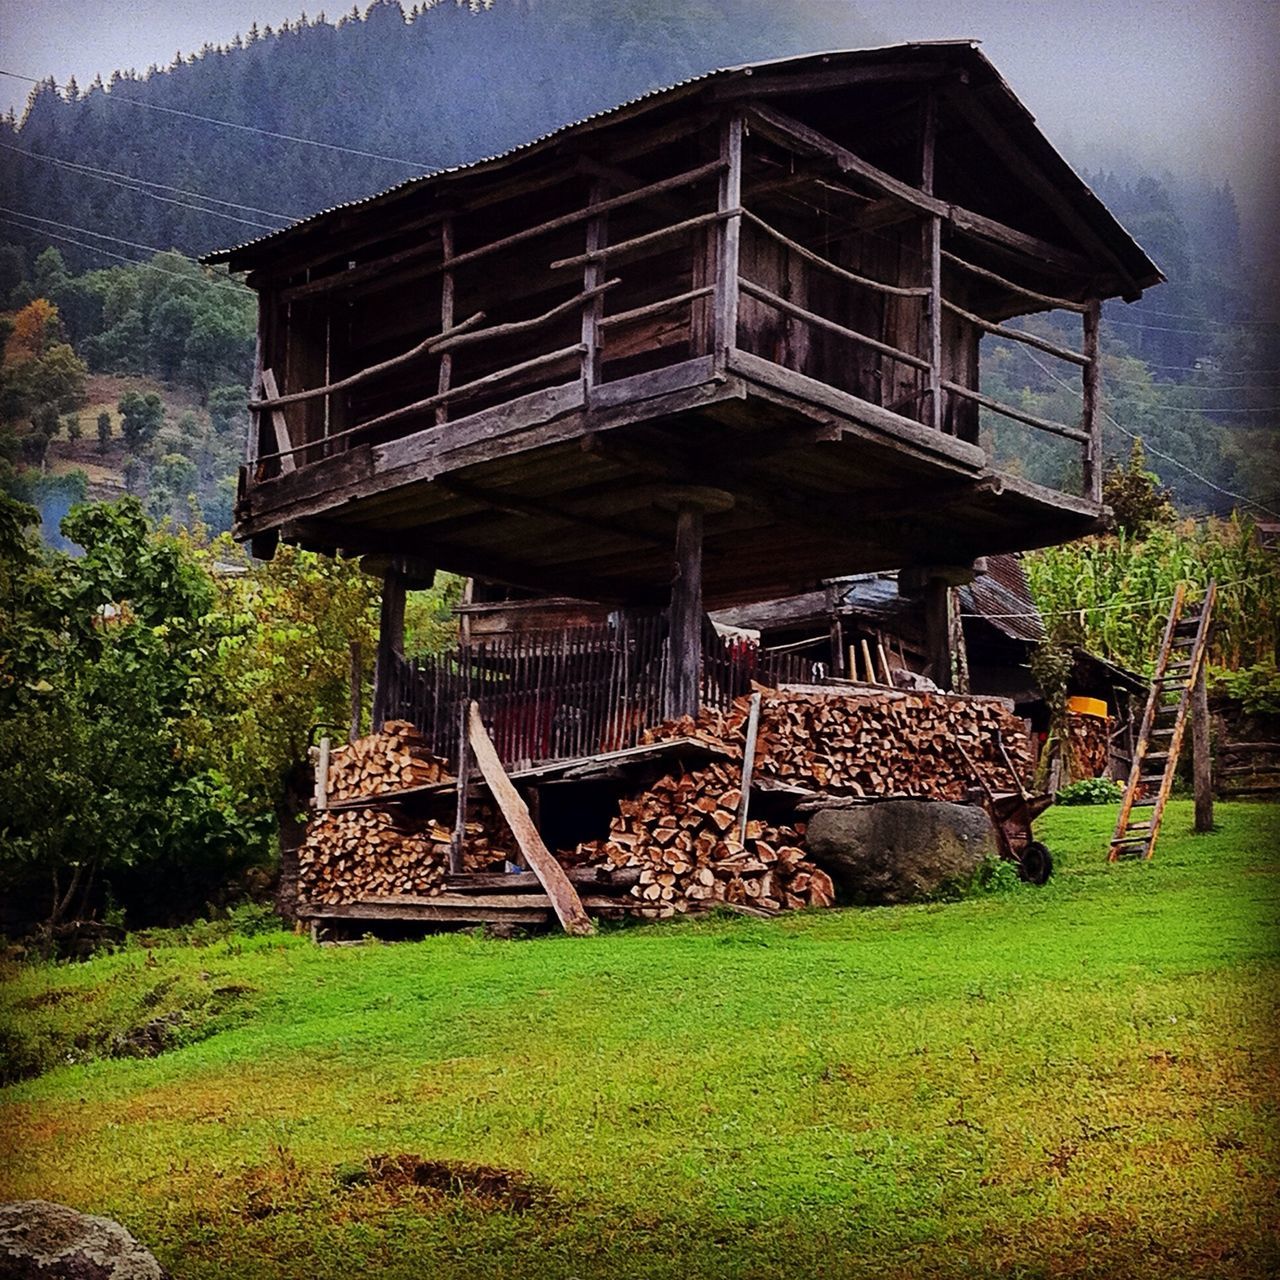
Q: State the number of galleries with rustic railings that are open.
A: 2